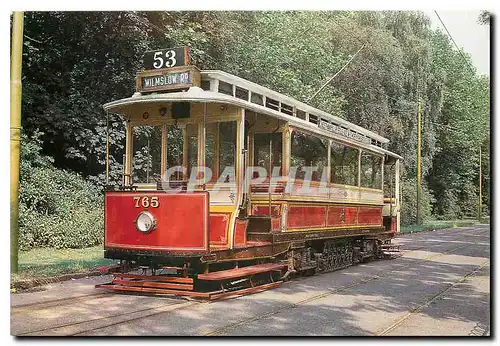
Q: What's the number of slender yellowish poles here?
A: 3